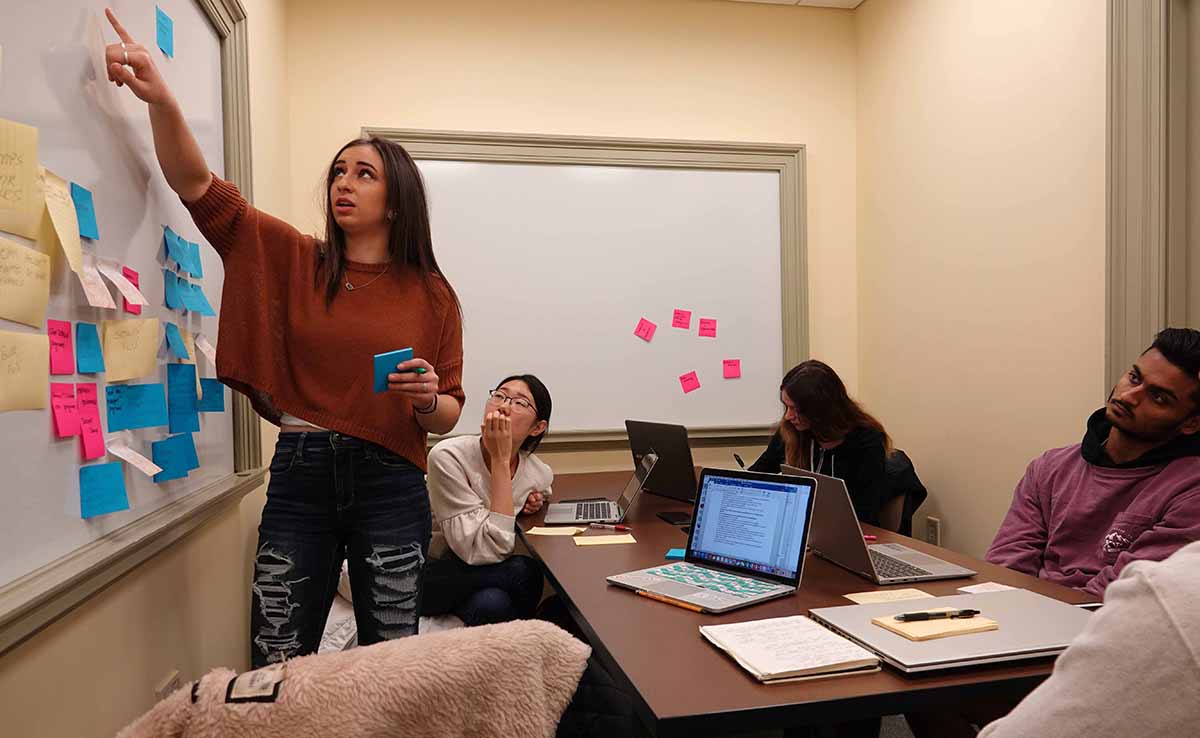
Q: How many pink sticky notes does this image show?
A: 9